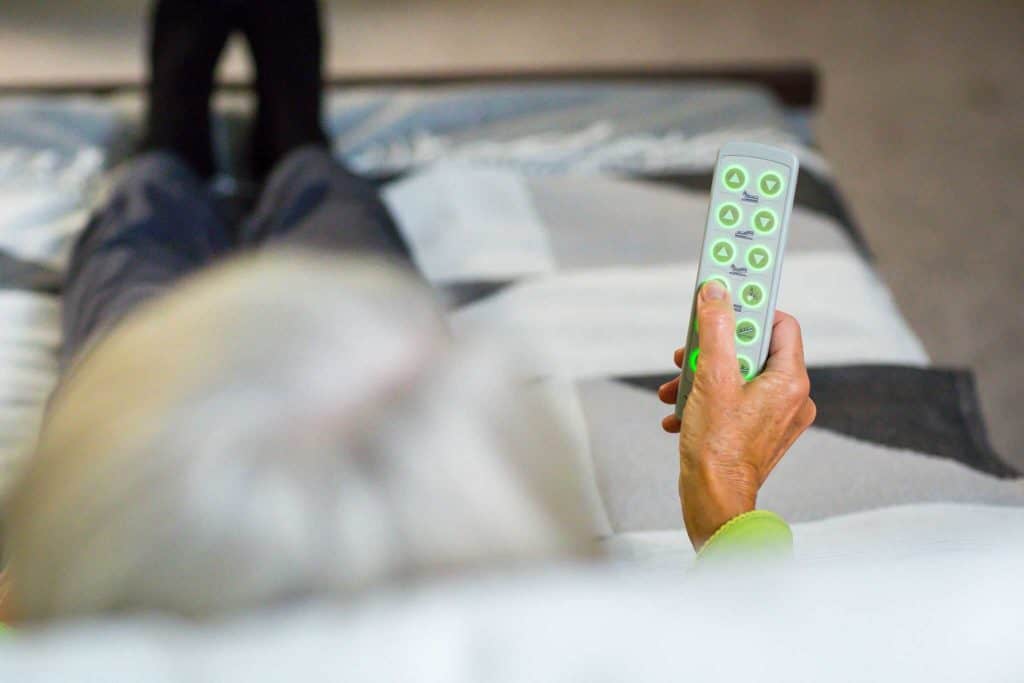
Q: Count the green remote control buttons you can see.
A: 12